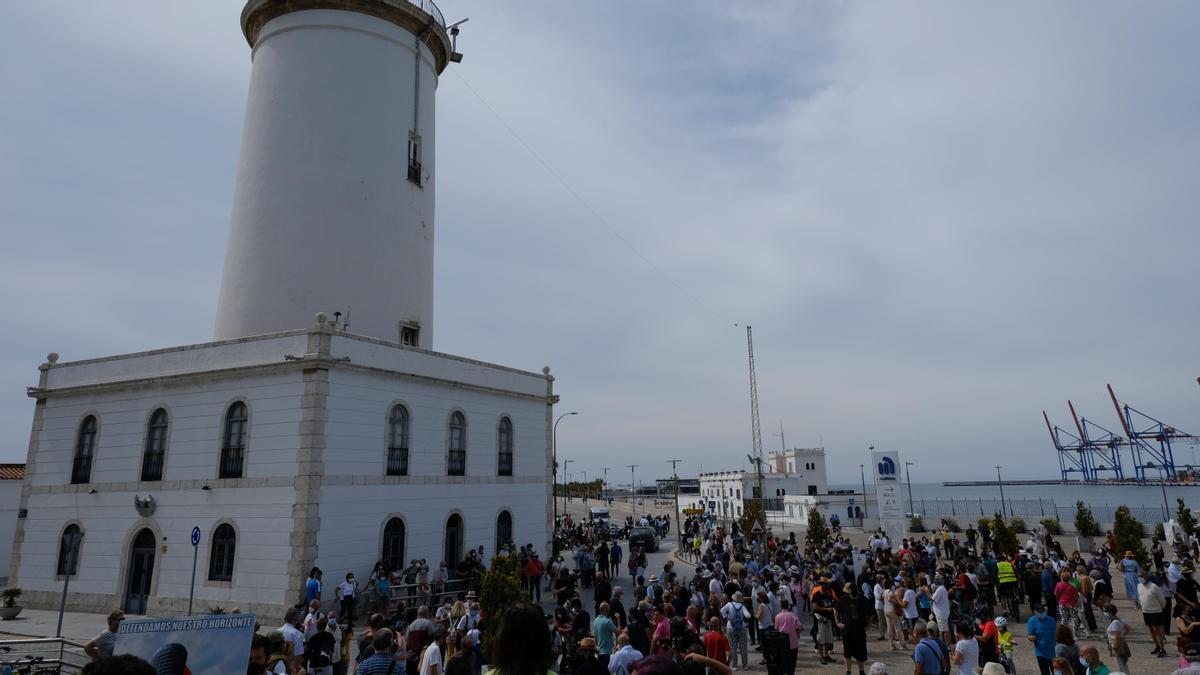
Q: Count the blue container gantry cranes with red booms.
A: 3